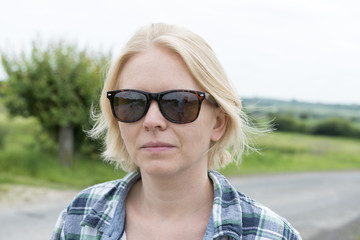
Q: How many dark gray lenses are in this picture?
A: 2